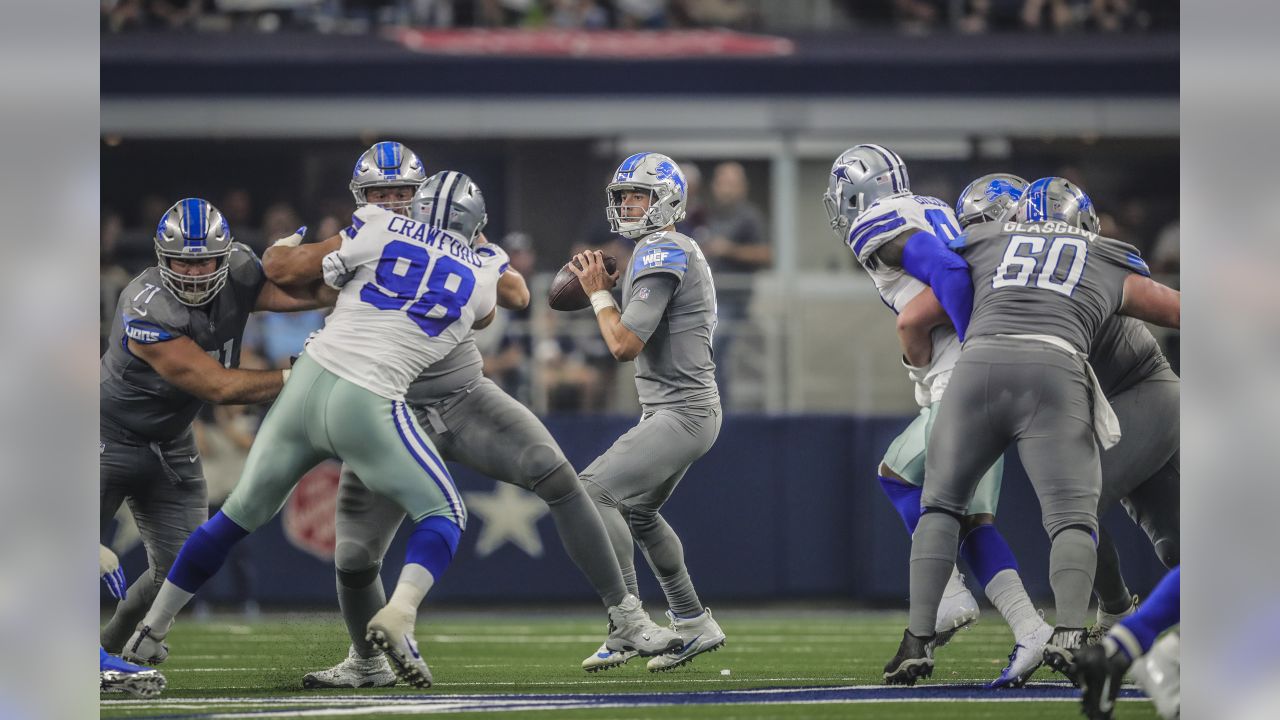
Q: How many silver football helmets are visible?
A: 7